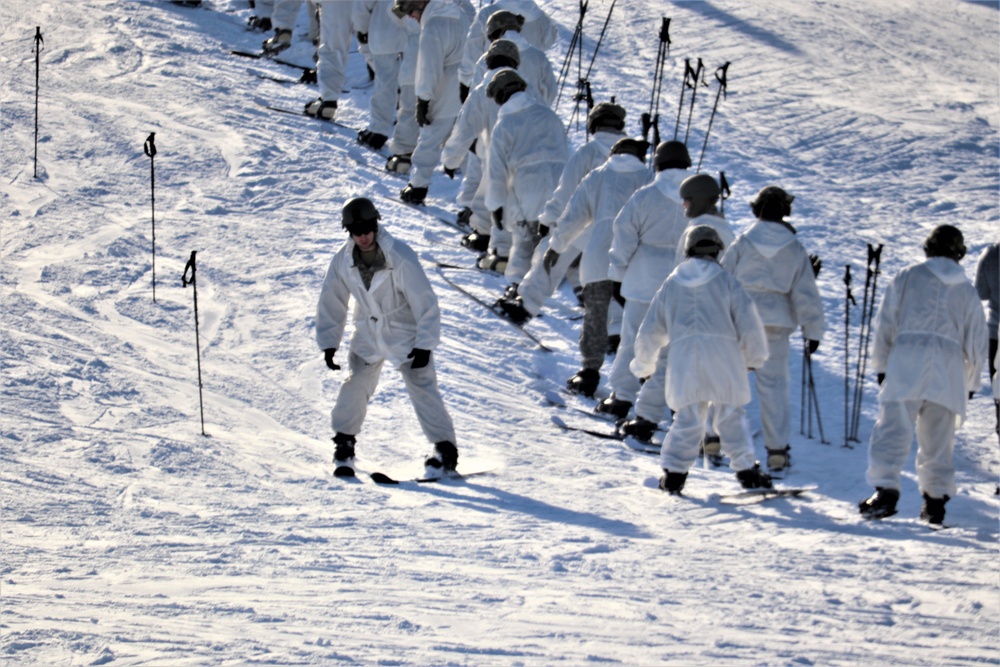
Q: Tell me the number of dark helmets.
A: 12